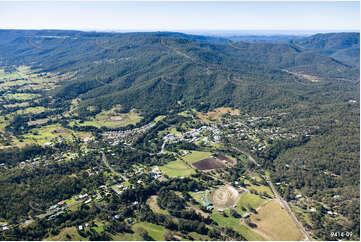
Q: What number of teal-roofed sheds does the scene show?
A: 2